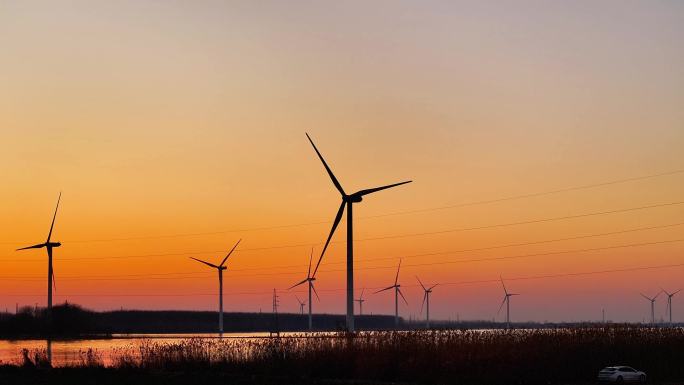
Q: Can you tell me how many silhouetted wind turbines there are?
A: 11